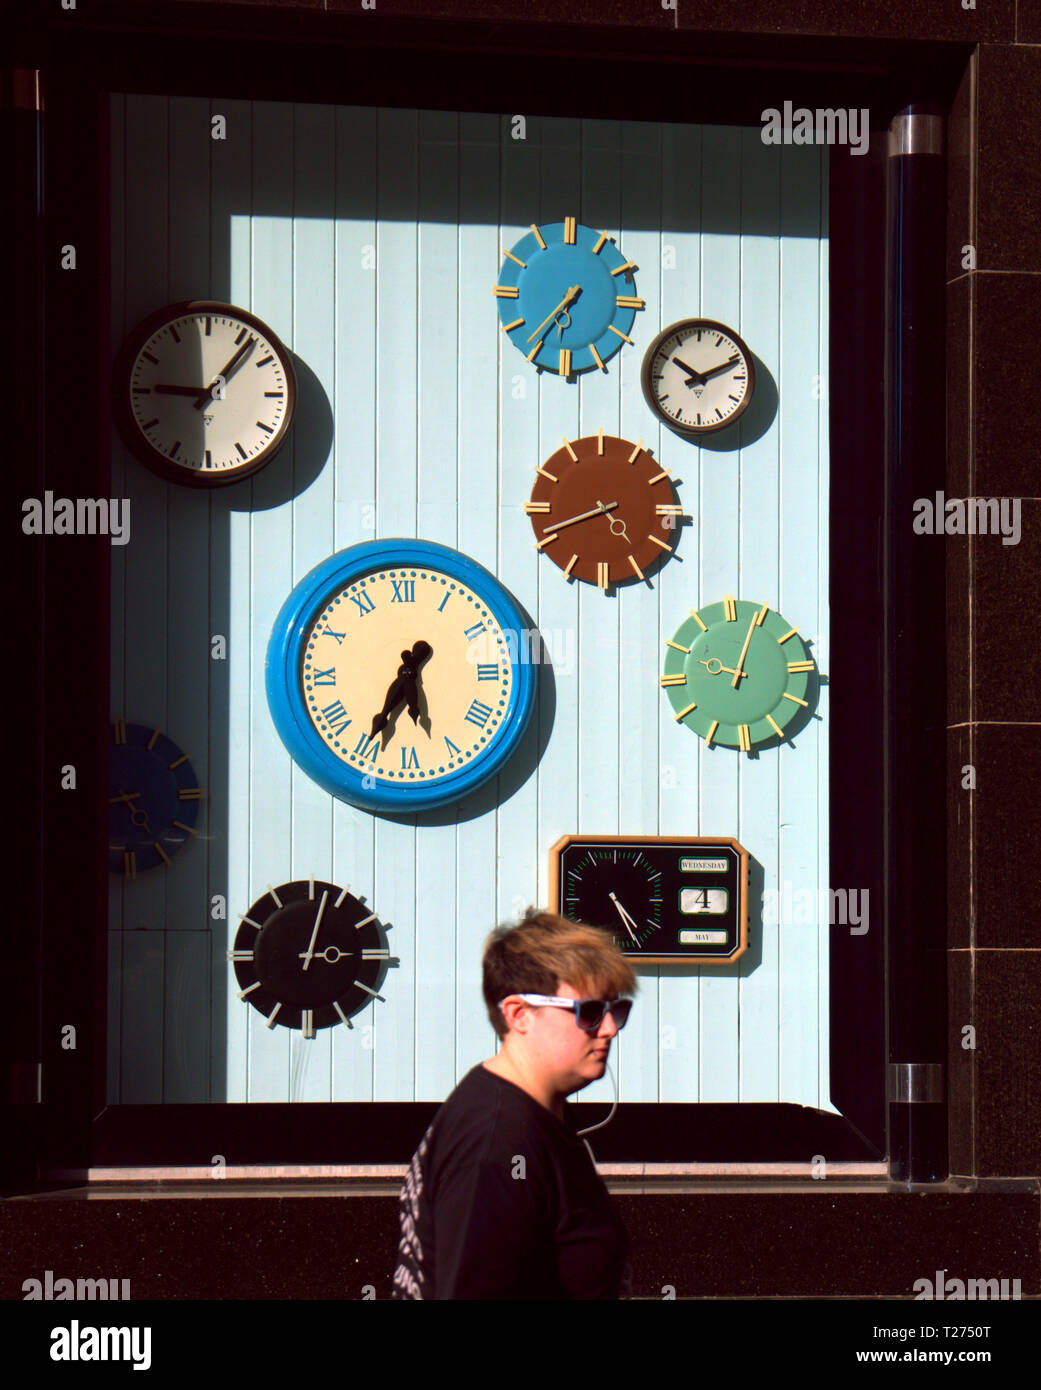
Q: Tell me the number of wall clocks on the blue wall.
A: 9